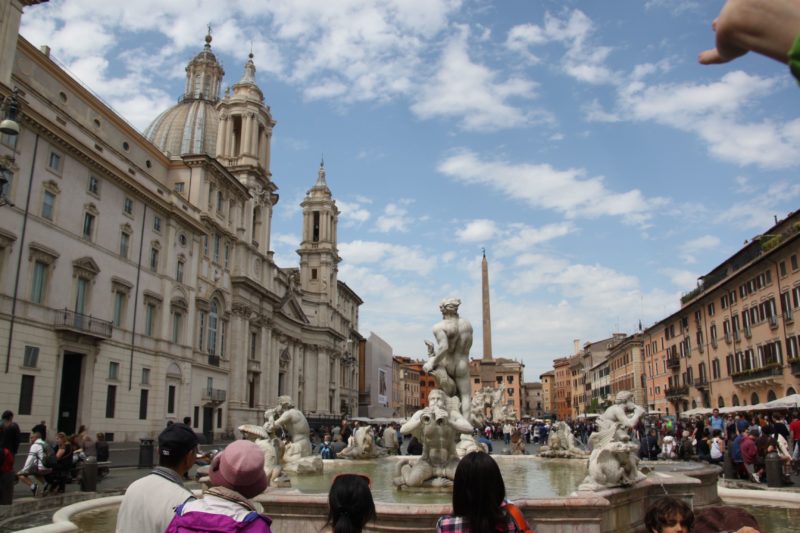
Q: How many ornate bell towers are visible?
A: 2